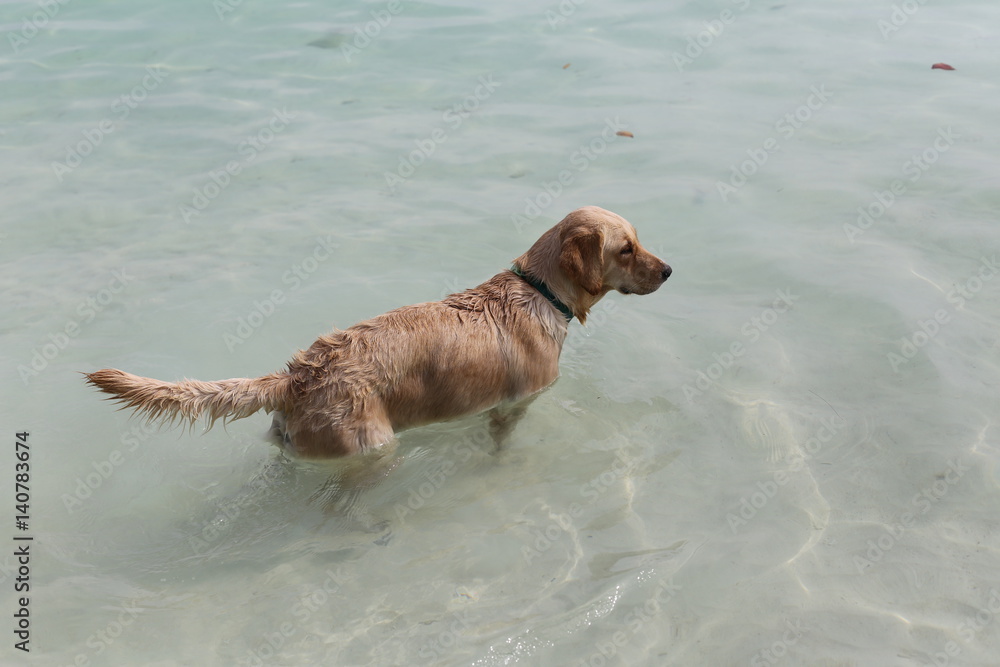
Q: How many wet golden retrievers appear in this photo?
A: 1